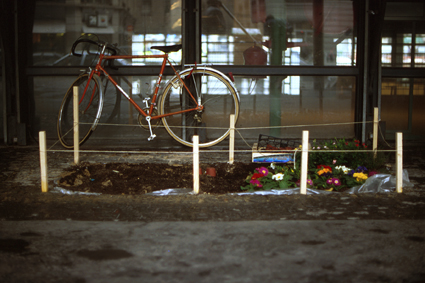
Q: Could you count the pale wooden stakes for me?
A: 7